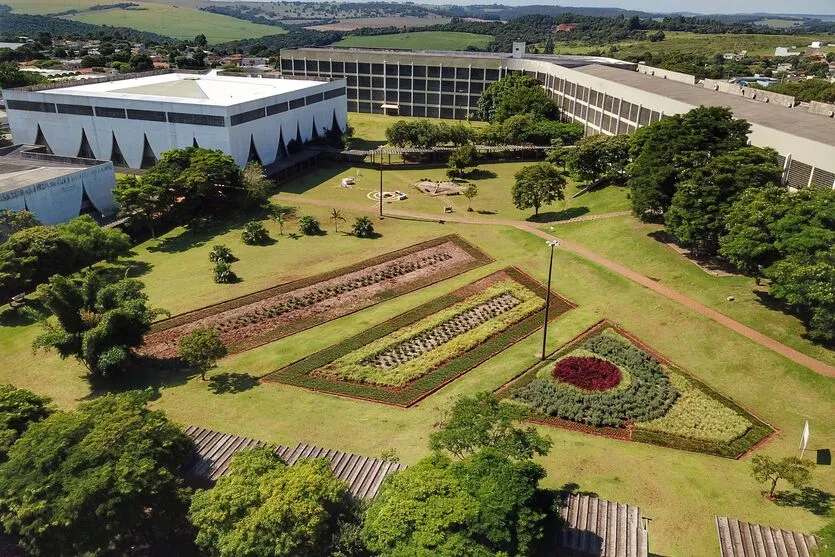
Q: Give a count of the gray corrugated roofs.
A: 3